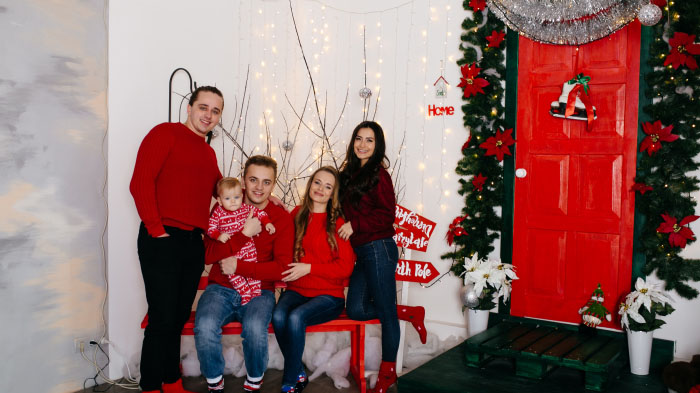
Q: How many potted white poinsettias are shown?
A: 2